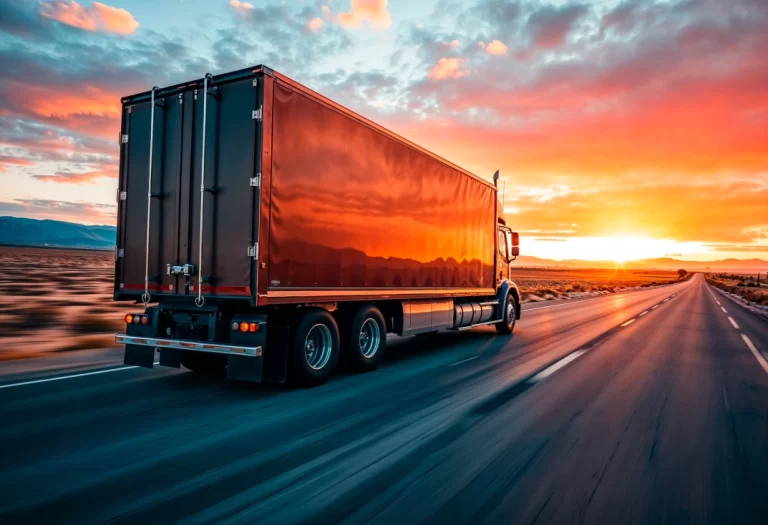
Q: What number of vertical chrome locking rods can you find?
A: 2